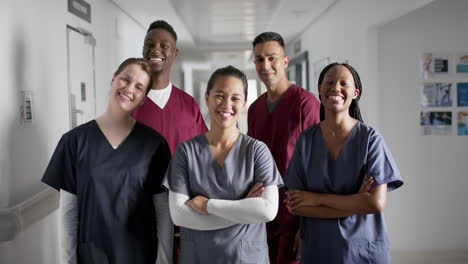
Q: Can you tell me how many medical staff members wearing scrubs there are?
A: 5